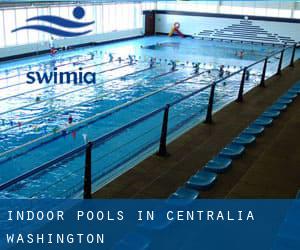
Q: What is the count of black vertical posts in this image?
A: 7